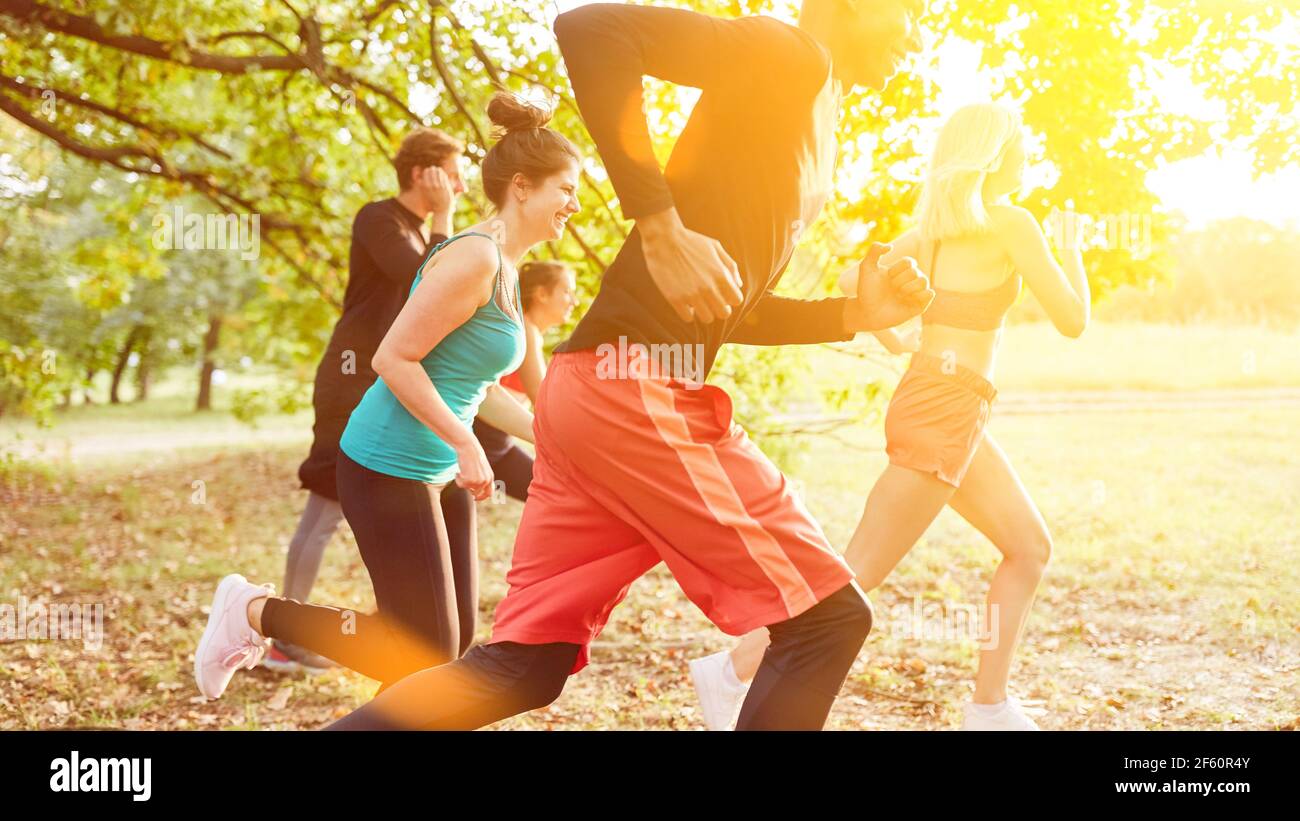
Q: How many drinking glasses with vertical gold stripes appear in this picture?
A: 0